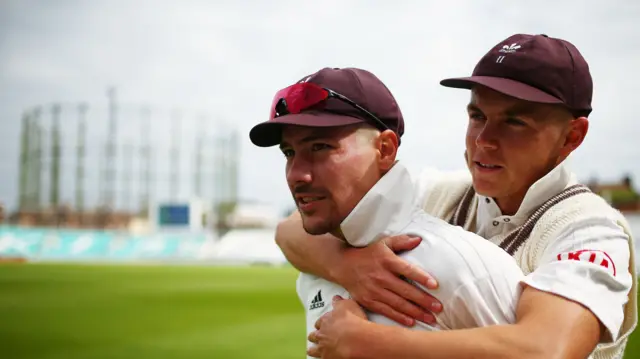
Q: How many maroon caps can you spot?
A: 2